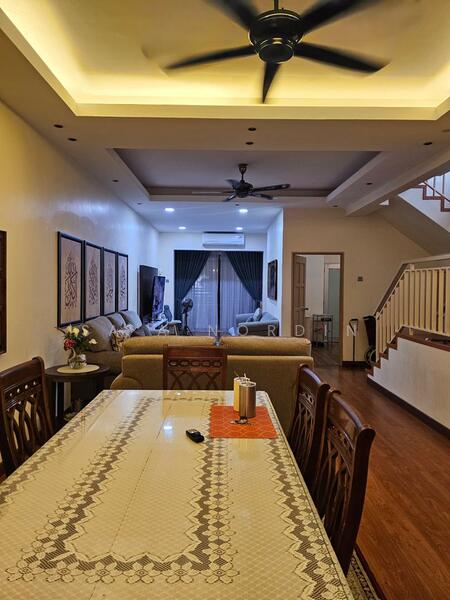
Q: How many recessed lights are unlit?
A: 11